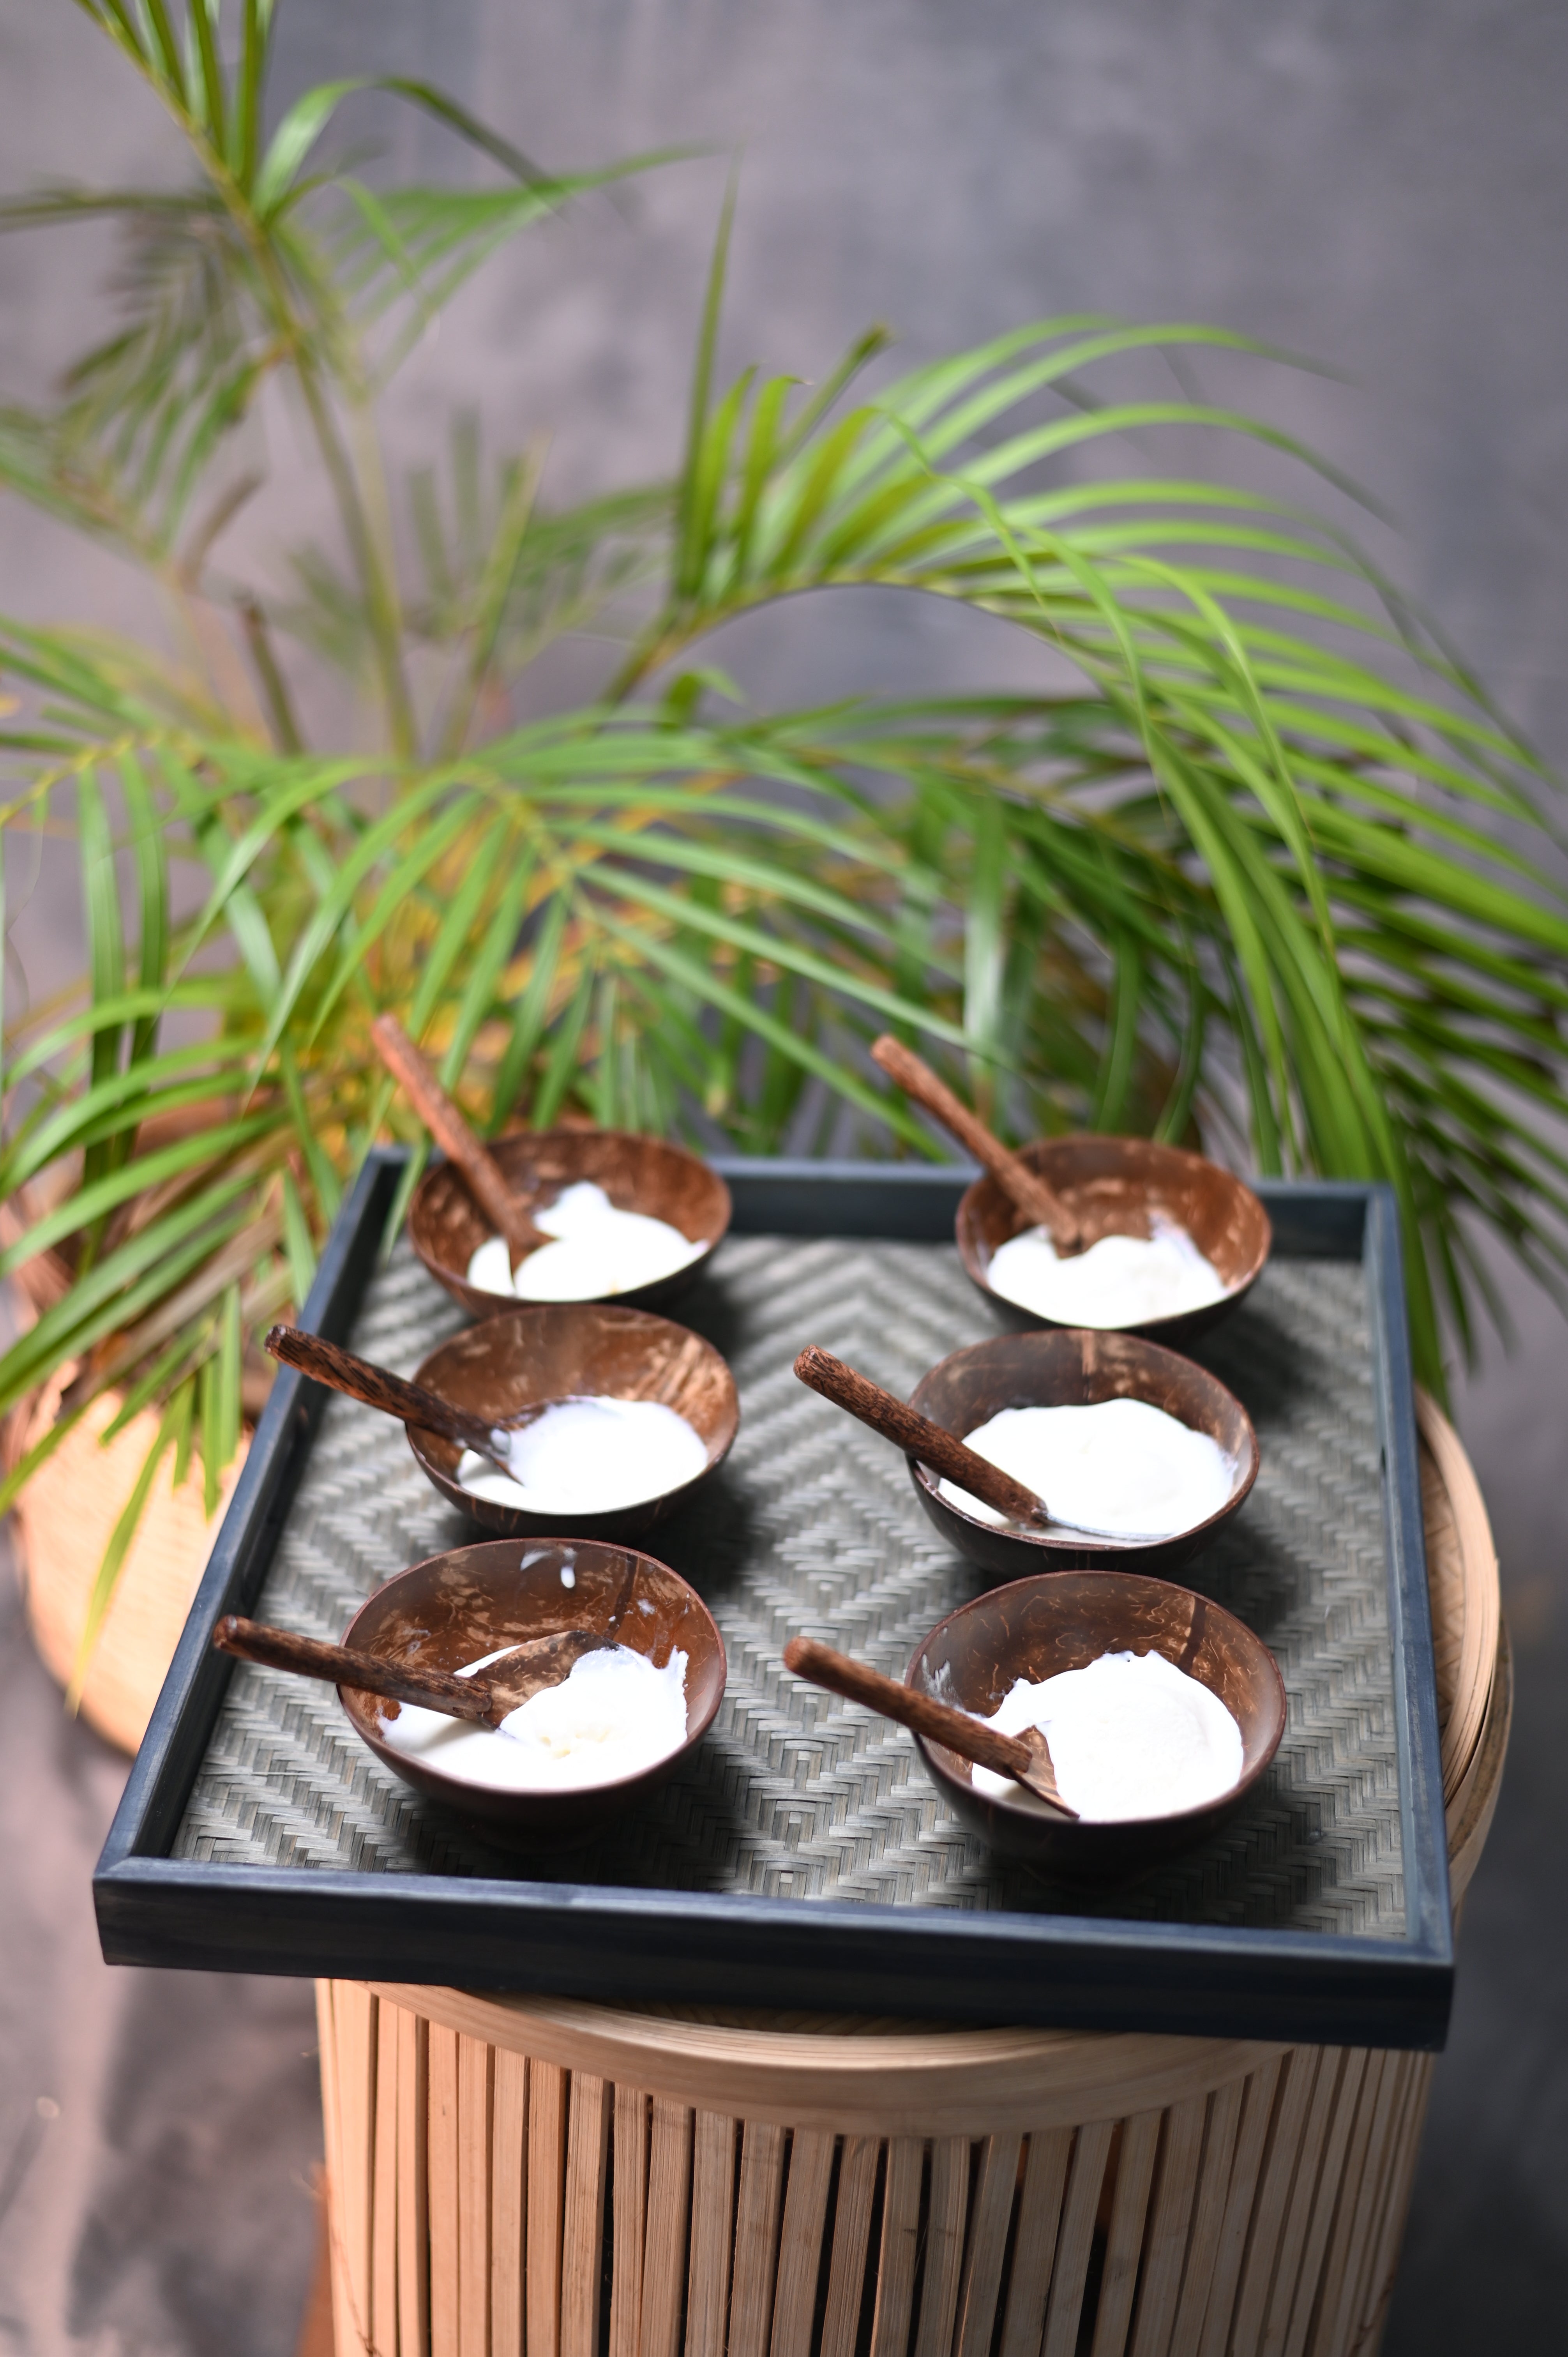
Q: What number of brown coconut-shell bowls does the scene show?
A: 6